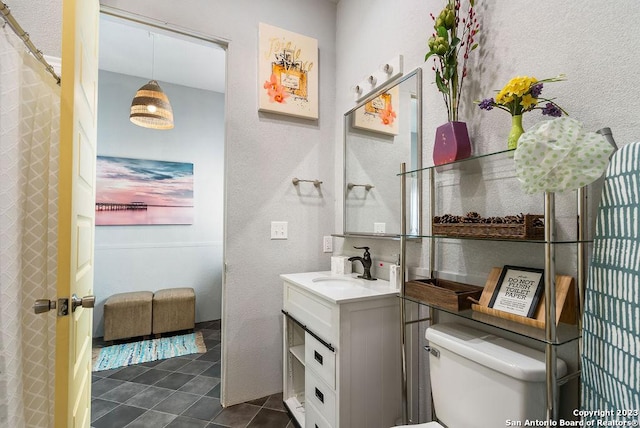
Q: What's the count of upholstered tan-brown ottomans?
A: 2